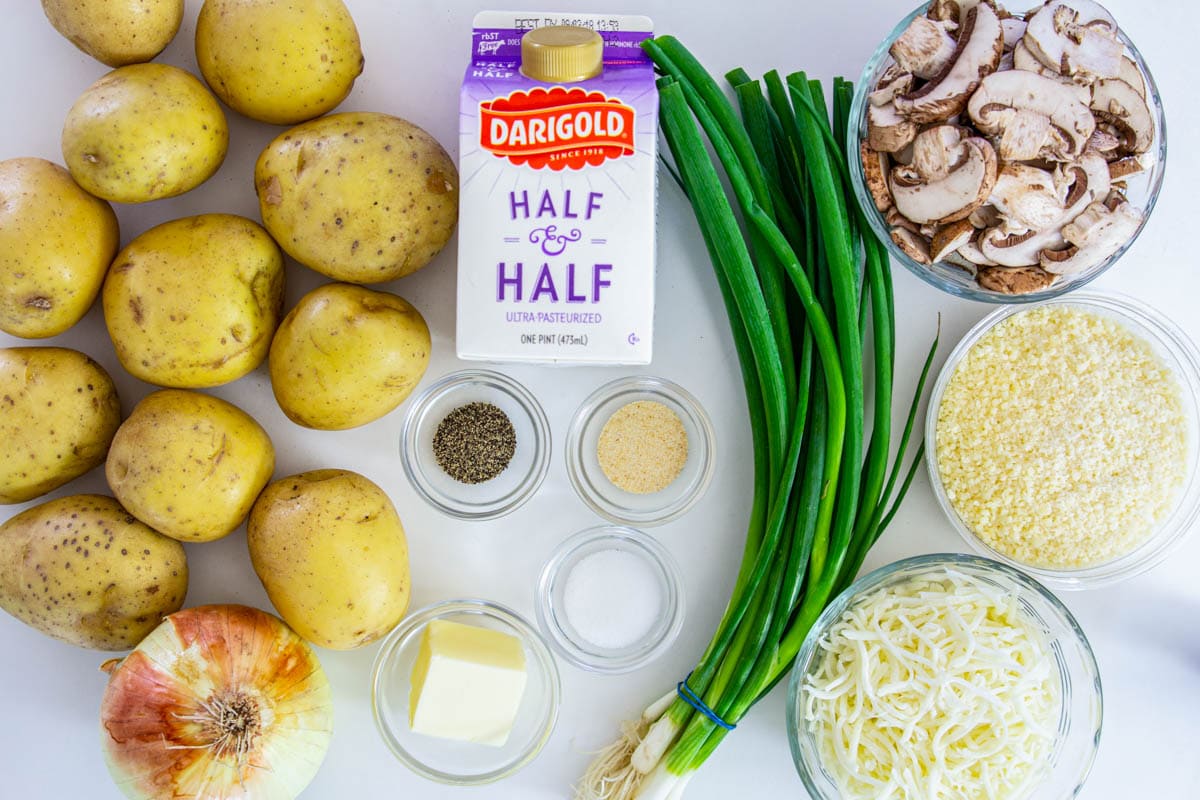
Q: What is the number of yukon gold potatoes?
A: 11